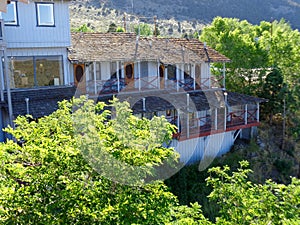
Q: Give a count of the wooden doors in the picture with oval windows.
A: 3